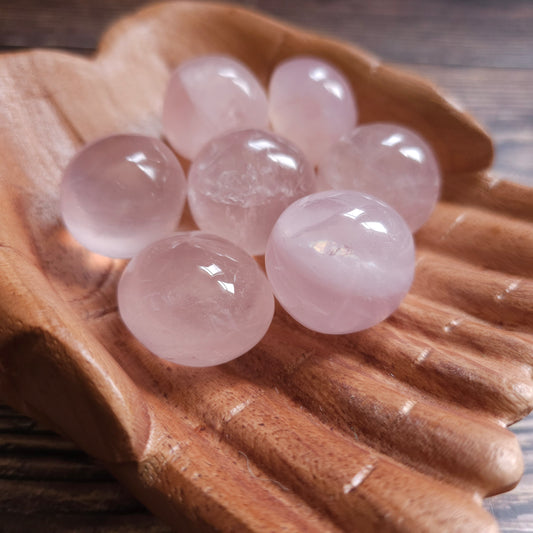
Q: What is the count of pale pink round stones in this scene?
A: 7